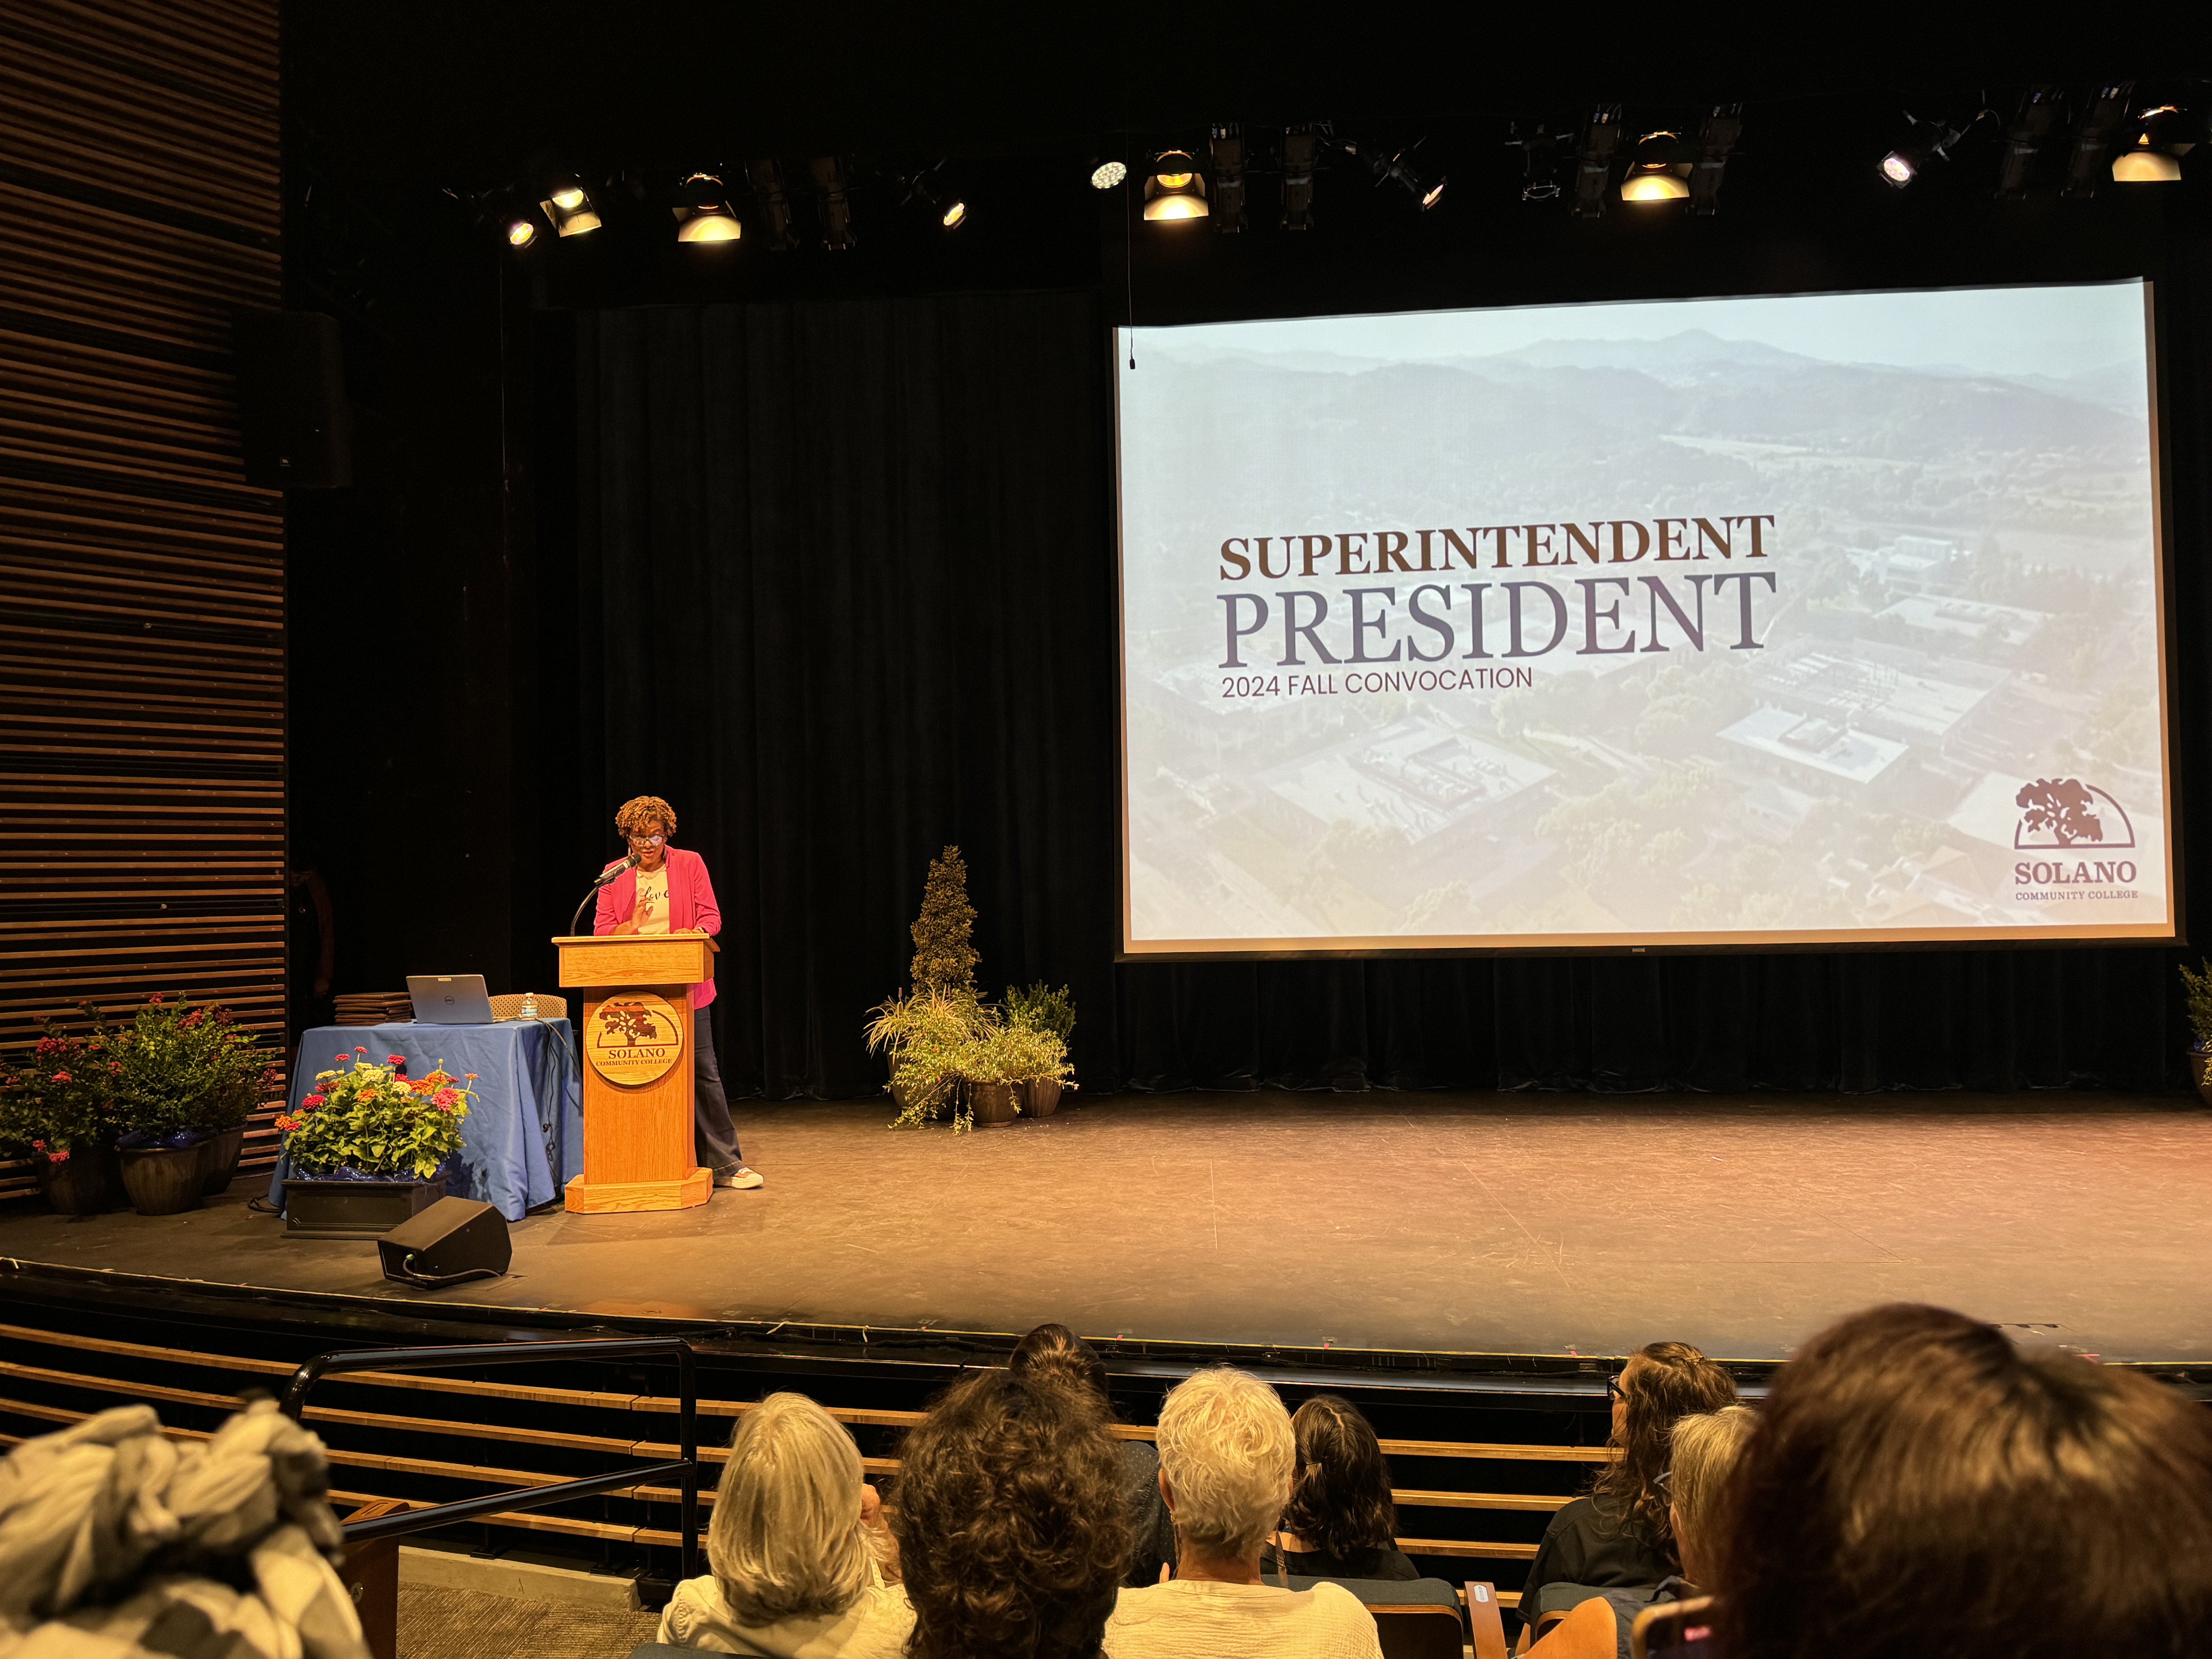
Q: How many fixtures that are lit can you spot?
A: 10